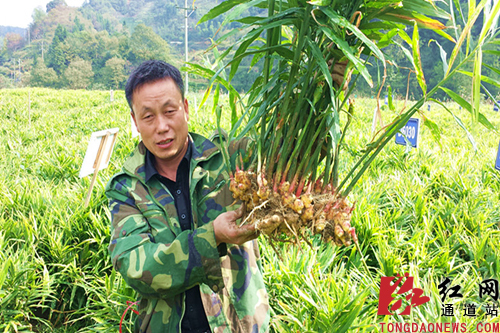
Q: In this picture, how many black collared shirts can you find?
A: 1